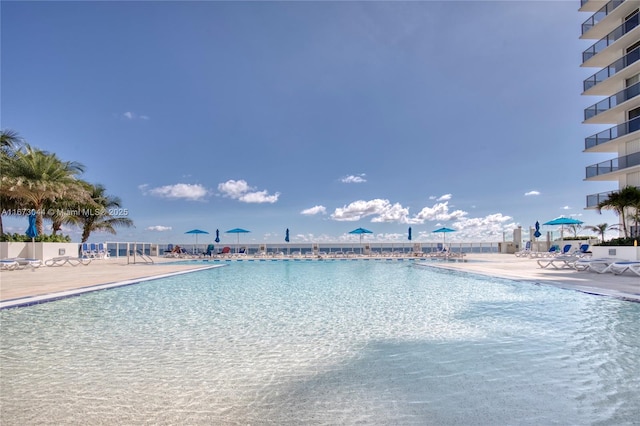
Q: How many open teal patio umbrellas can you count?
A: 5